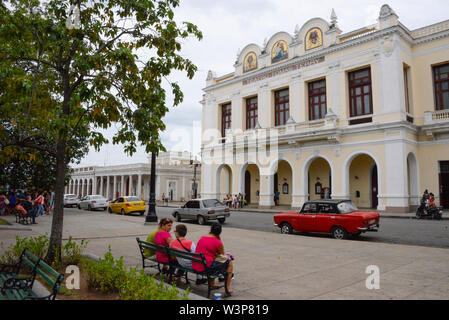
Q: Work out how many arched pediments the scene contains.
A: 3